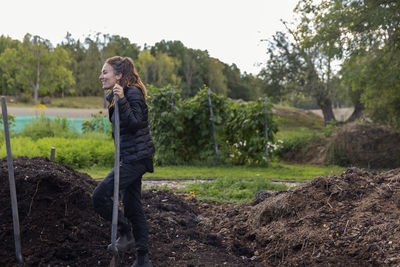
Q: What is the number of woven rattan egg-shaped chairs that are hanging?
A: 0